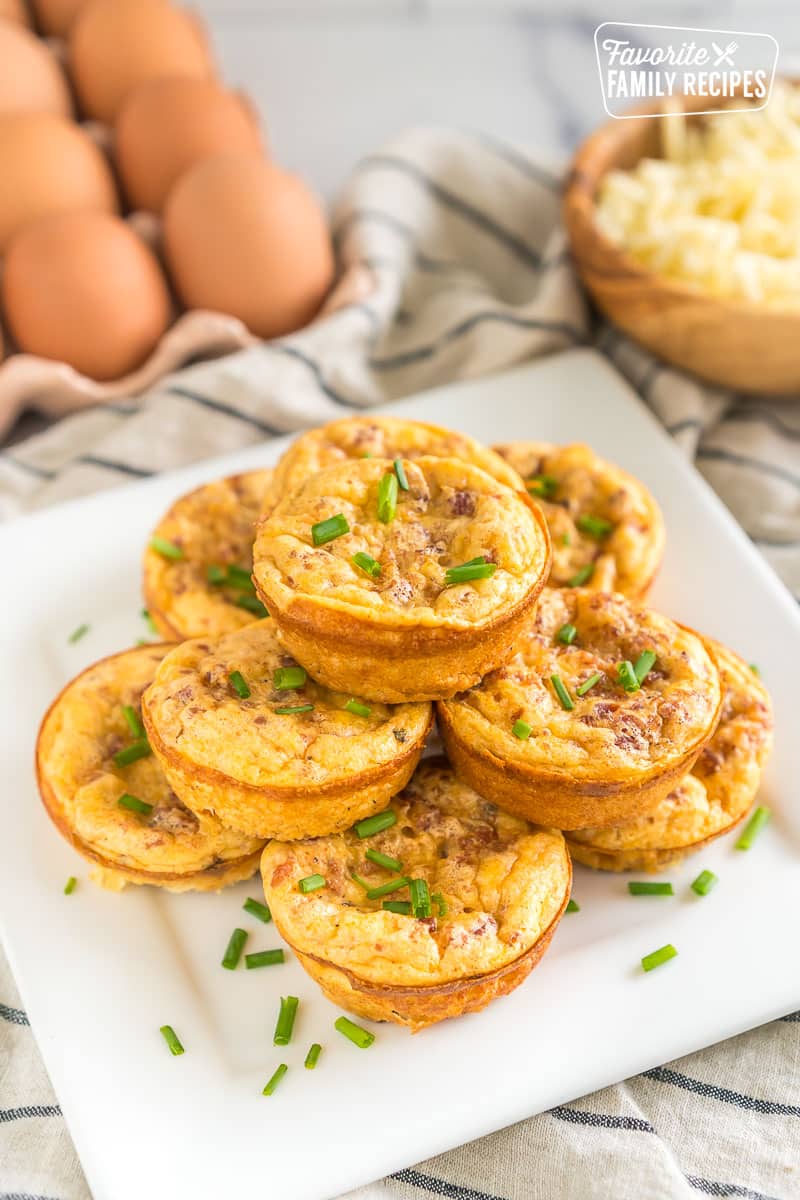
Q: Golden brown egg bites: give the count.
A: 9